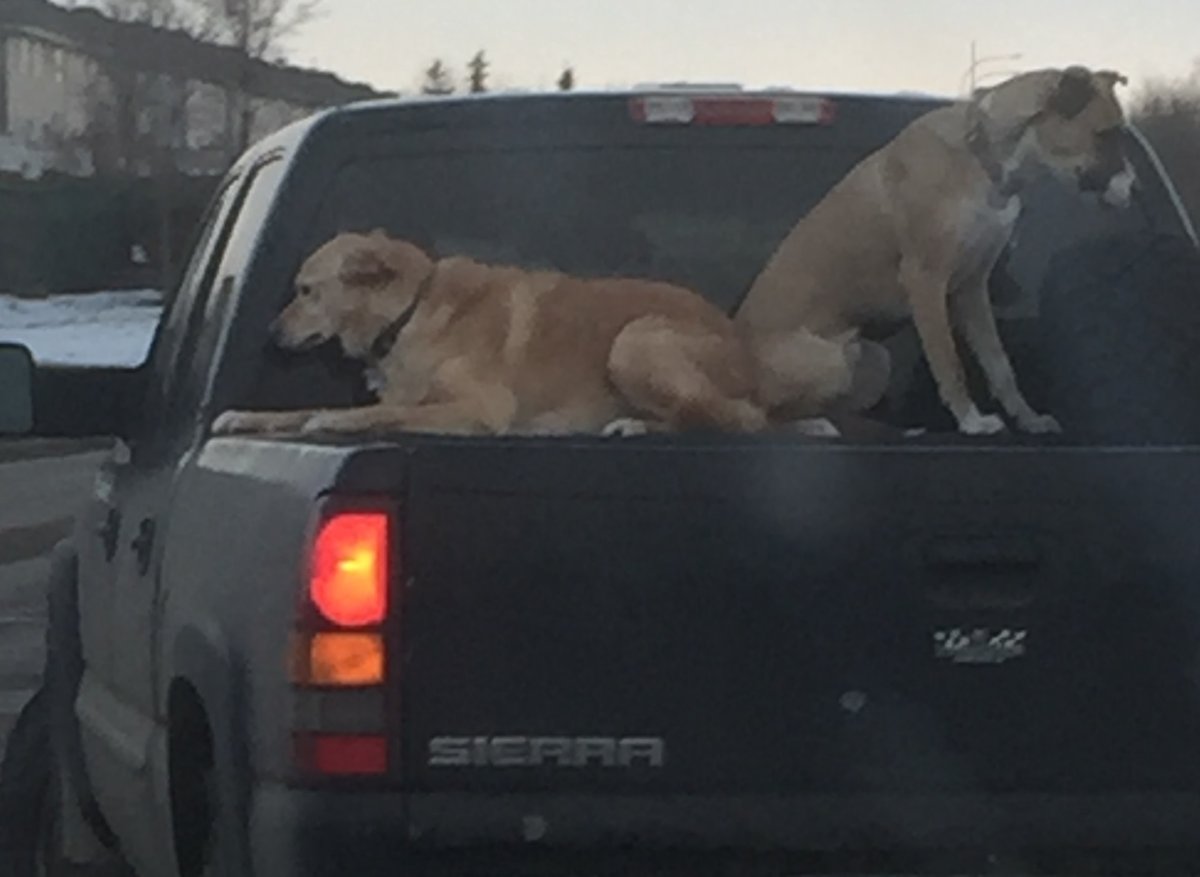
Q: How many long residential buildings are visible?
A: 1